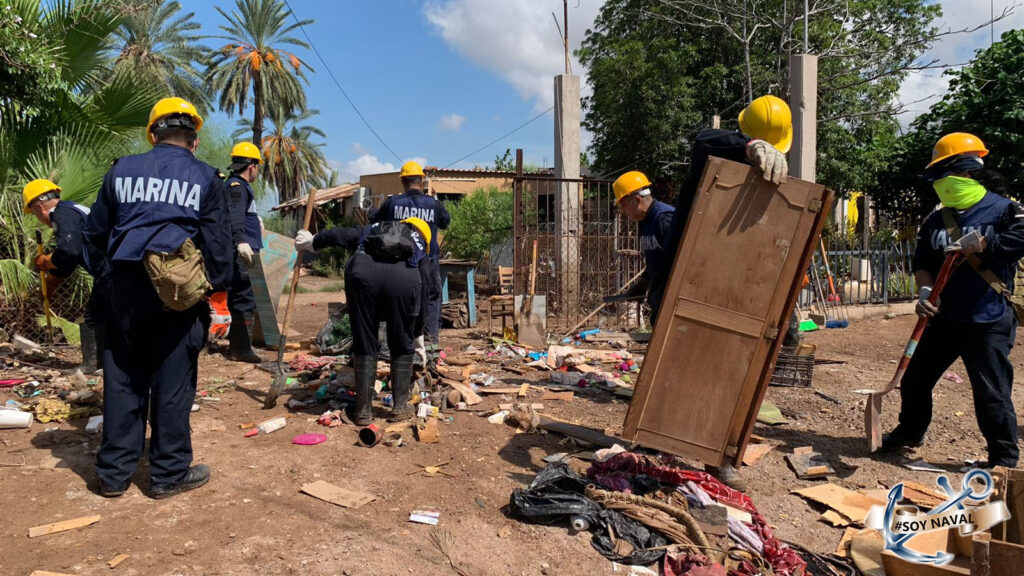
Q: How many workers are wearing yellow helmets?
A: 8